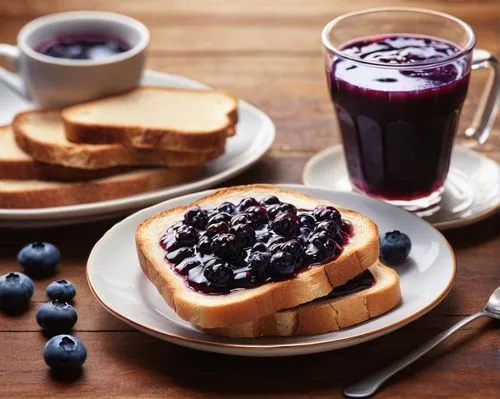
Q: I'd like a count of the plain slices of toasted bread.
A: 4